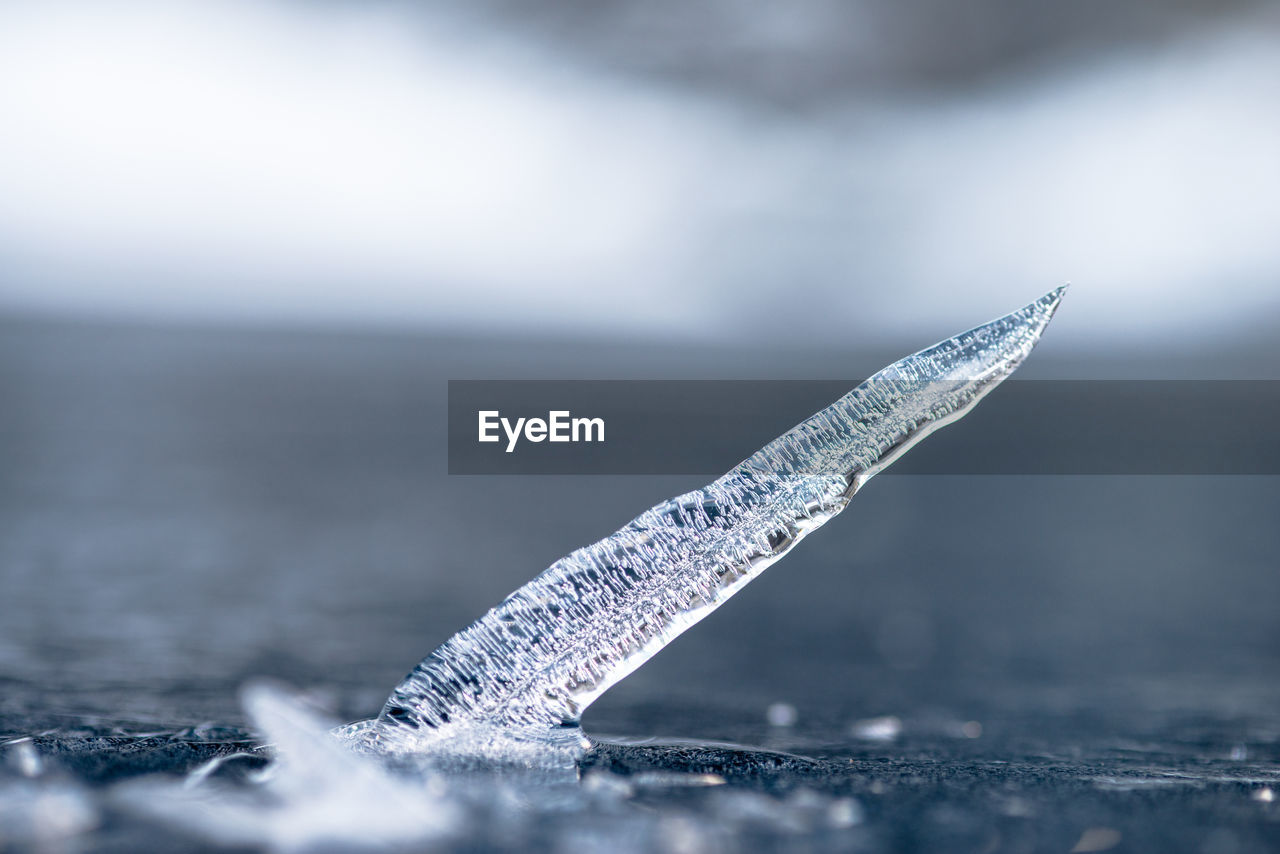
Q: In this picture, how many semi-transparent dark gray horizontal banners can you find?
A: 1